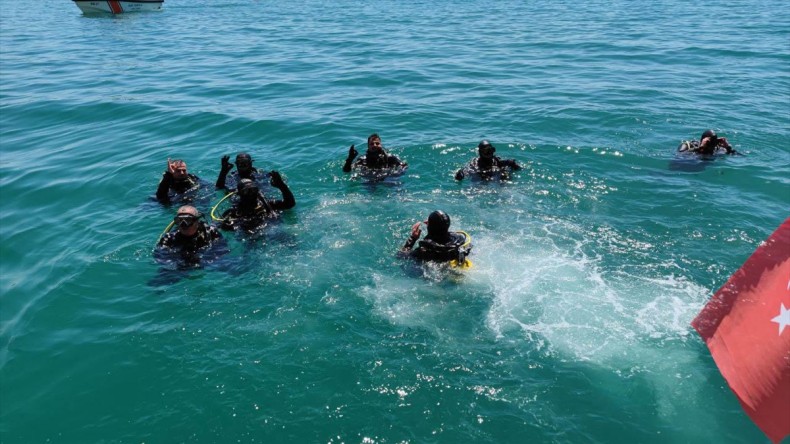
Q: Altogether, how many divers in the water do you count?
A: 8